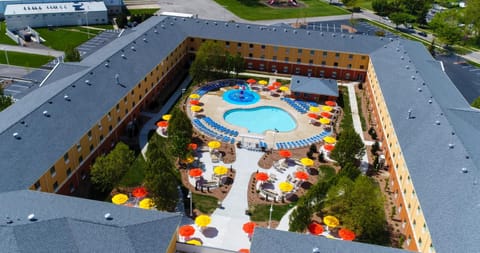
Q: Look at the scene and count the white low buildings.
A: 1